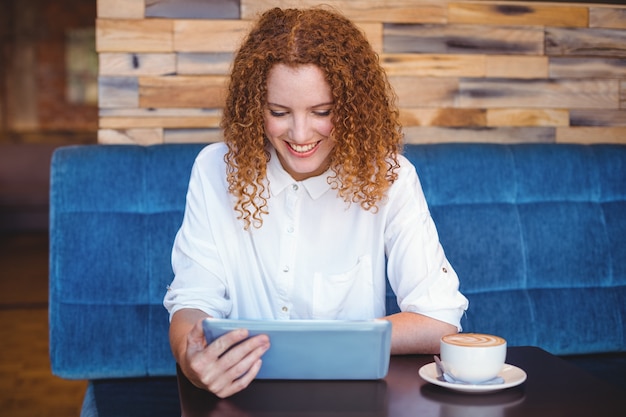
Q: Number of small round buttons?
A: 5